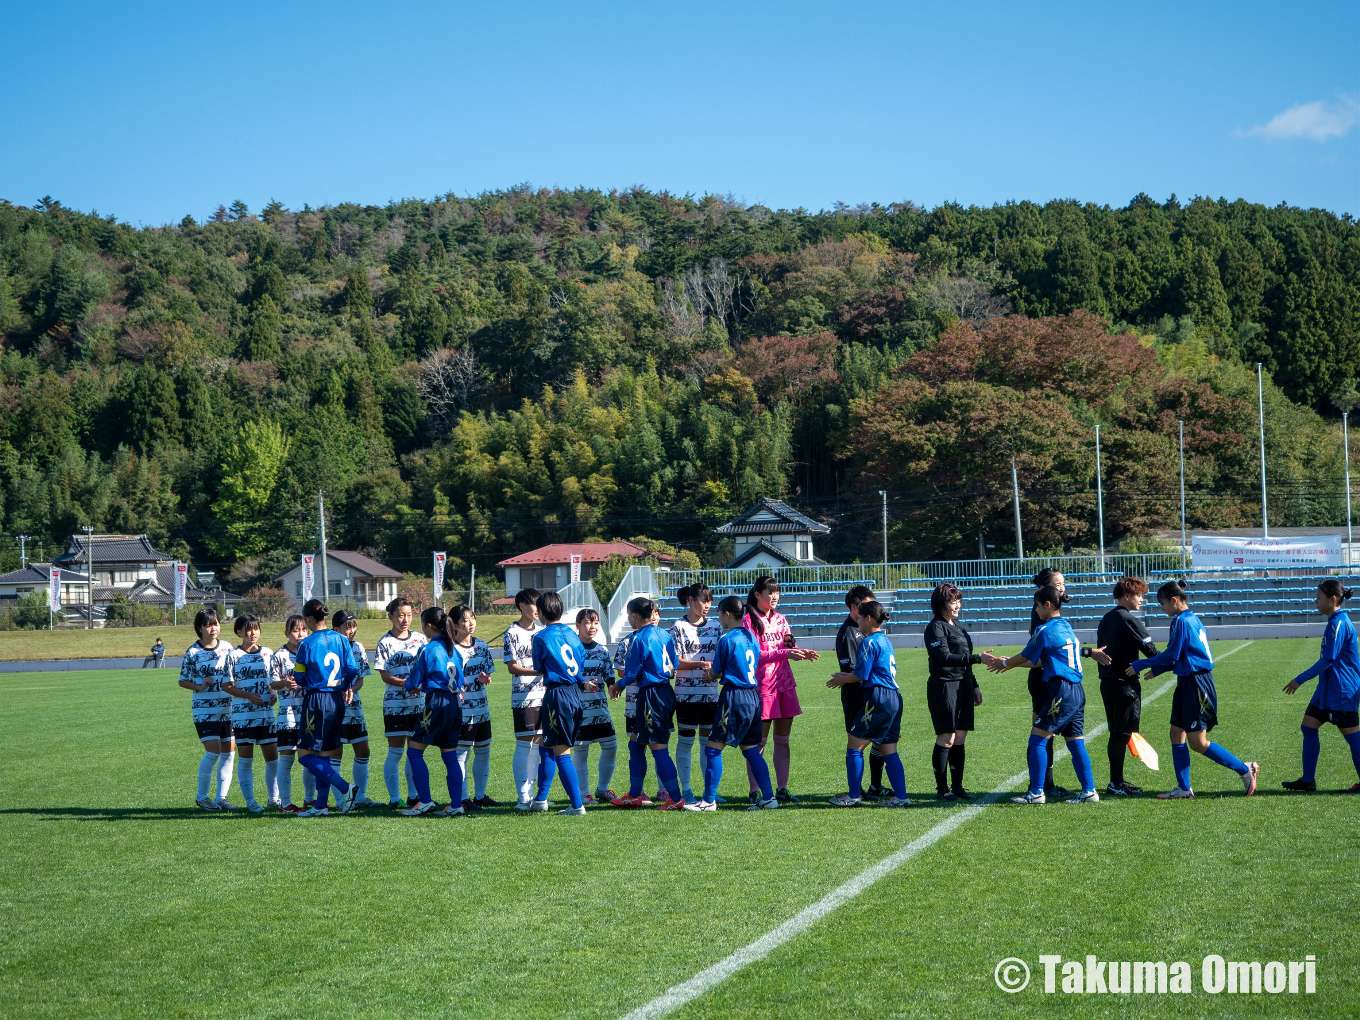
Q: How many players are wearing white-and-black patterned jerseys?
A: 10